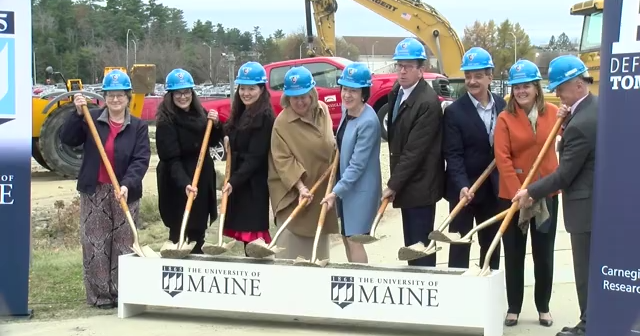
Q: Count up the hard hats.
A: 9